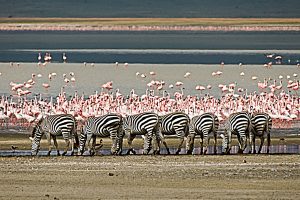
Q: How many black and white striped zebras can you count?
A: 7